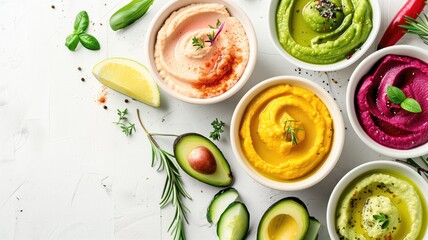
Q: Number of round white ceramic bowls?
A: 5